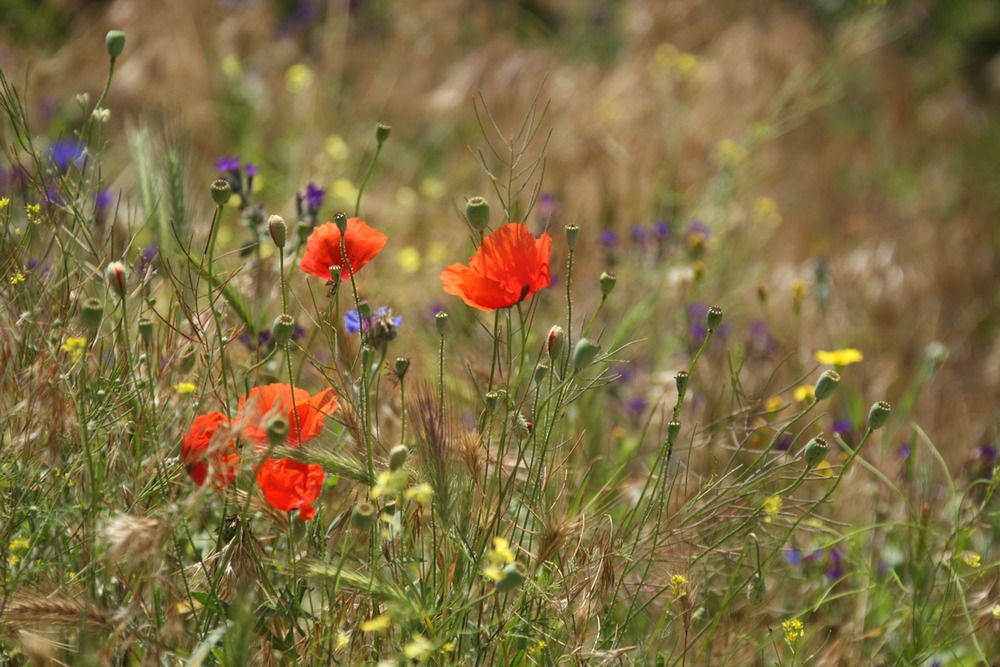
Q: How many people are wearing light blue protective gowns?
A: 0